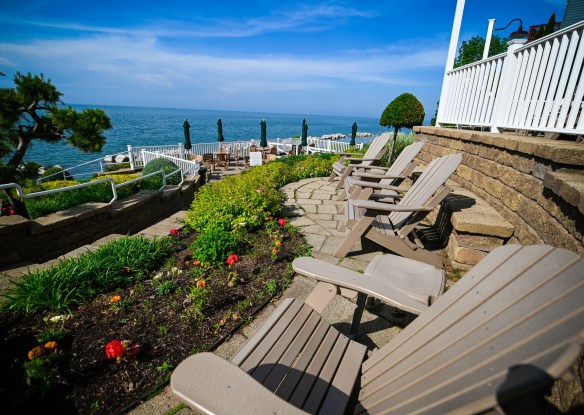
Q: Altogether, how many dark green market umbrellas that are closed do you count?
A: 5